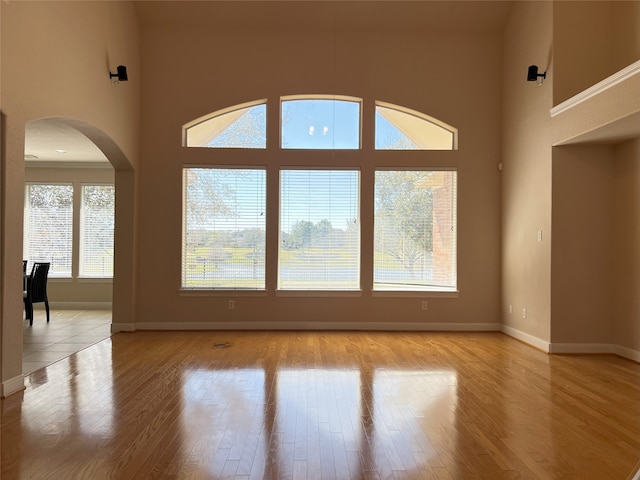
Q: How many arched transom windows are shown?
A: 3